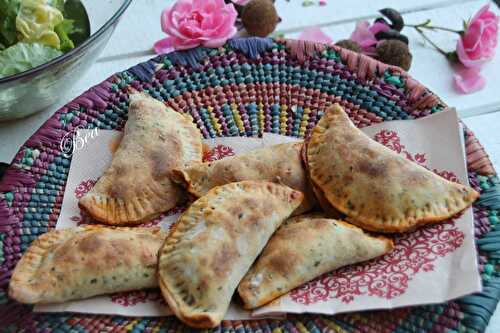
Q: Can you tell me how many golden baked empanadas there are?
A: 6